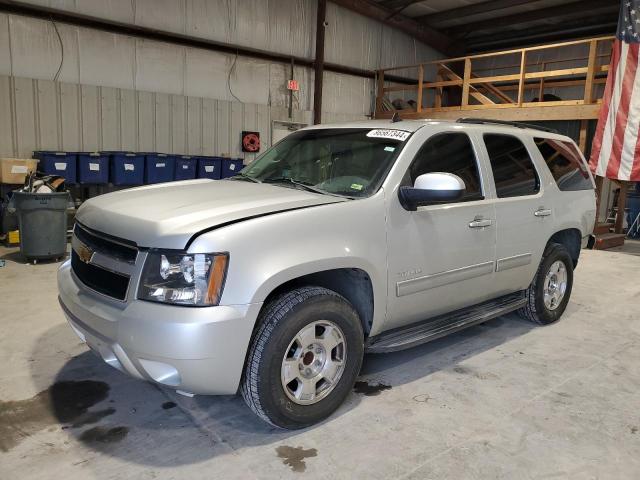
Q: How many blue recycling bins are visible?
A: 7